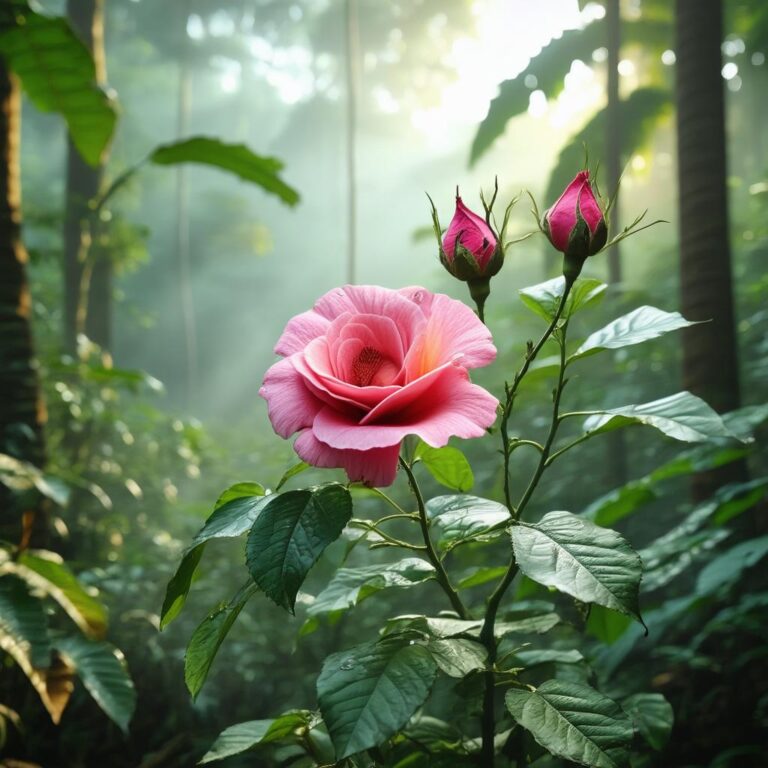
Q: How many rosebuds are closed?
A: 2